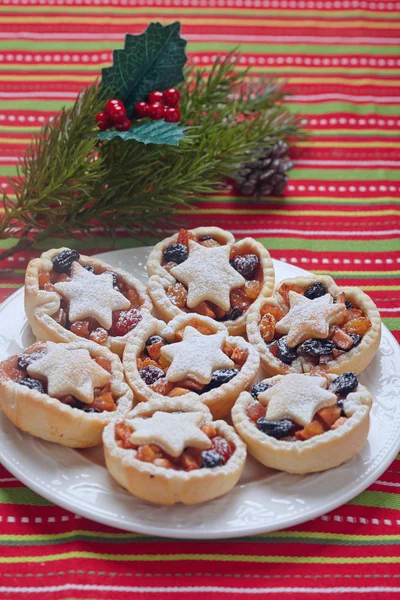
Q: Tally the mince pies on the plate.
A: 7